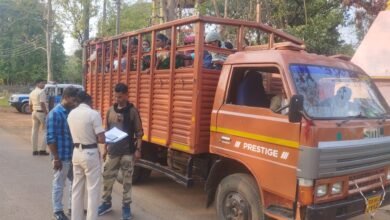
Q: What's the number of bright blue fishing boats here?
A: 0